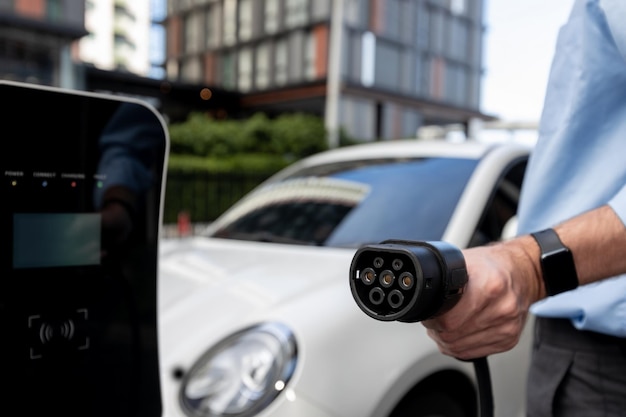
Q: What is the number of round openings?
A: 7